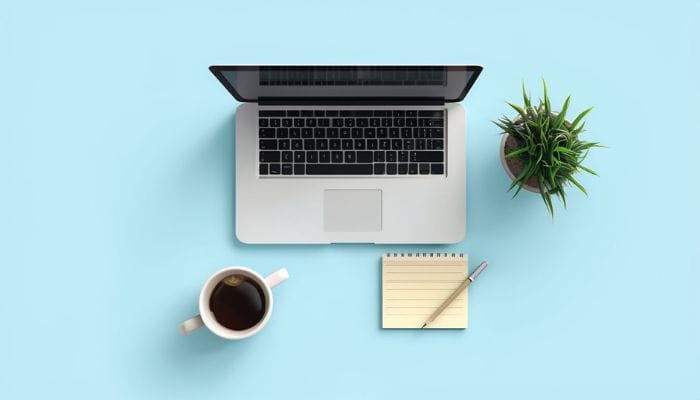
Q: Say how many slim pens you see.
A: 1